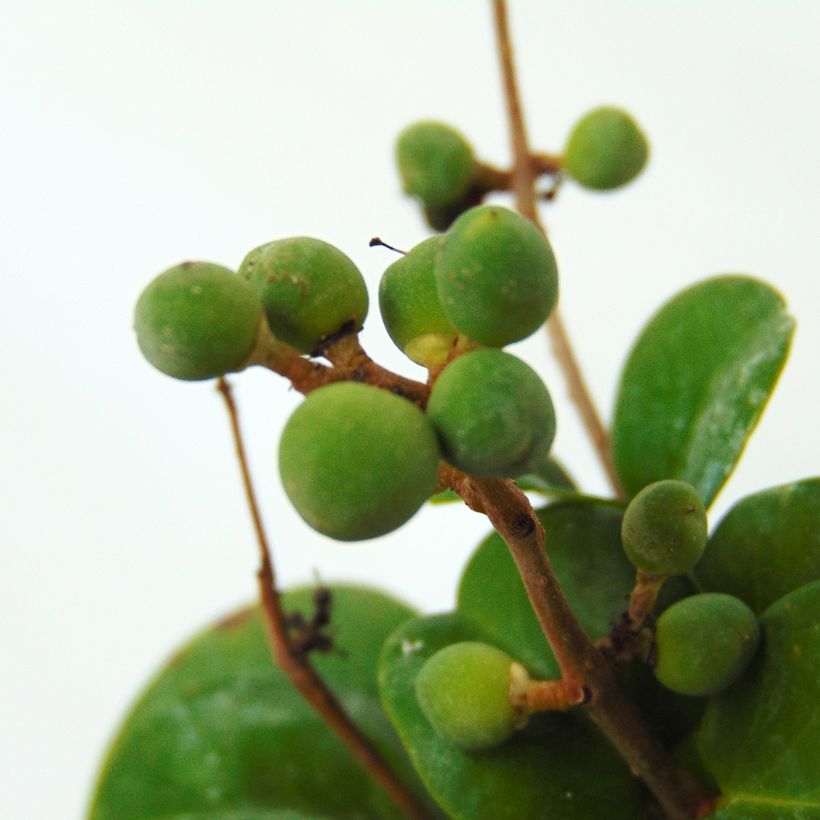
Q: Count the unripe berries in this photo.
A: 11